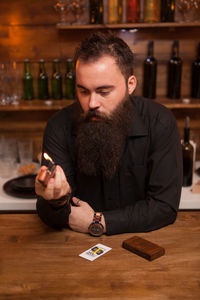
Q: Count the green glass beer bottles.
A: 4